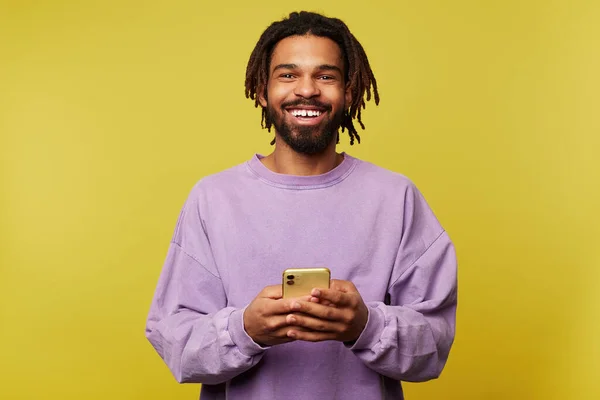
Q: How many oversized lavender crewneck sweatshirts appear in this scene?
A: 1